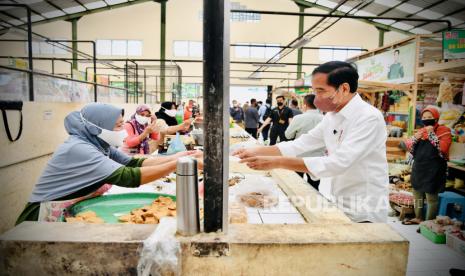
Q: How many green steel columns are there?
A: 4